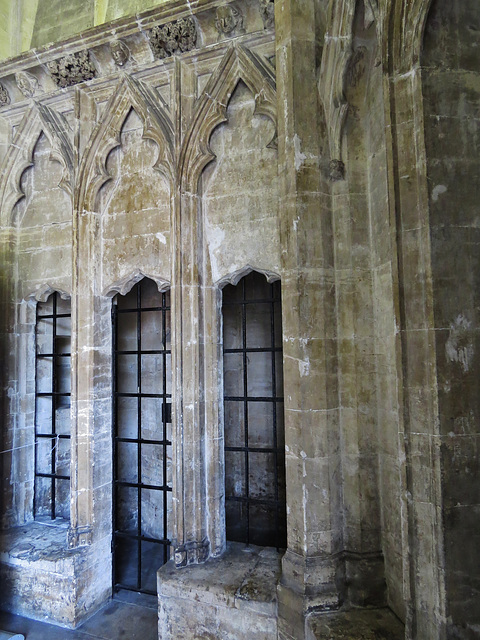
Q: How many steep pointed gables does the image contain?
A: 3